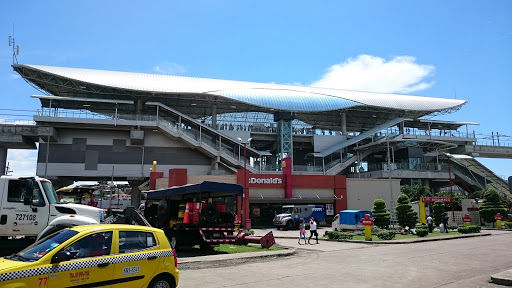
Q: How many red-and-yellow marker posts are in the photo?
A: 3